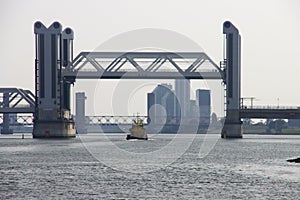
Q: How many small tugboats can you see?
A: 1